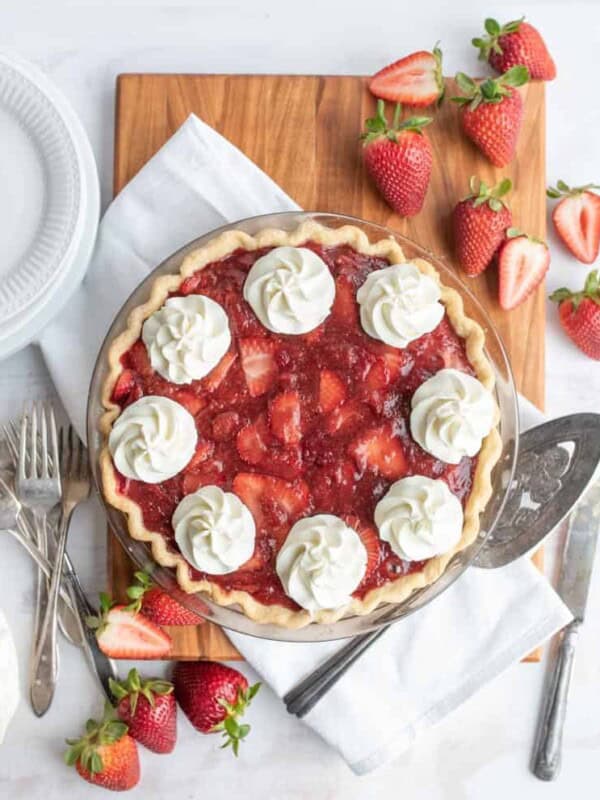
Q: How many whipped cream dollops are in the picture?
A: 8